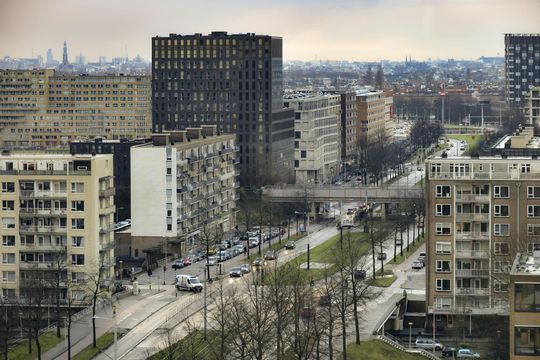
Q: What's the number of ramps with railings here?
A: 1